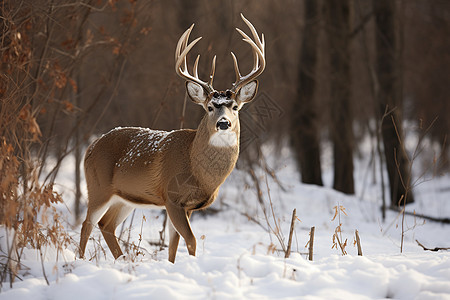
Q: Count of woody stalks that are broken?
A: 3